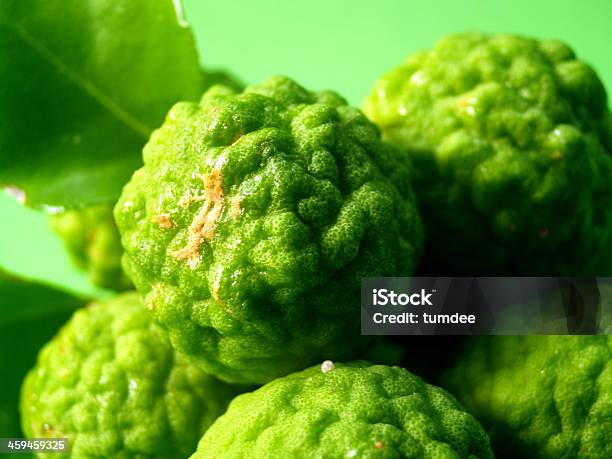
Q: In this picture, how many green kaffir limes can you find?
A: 6